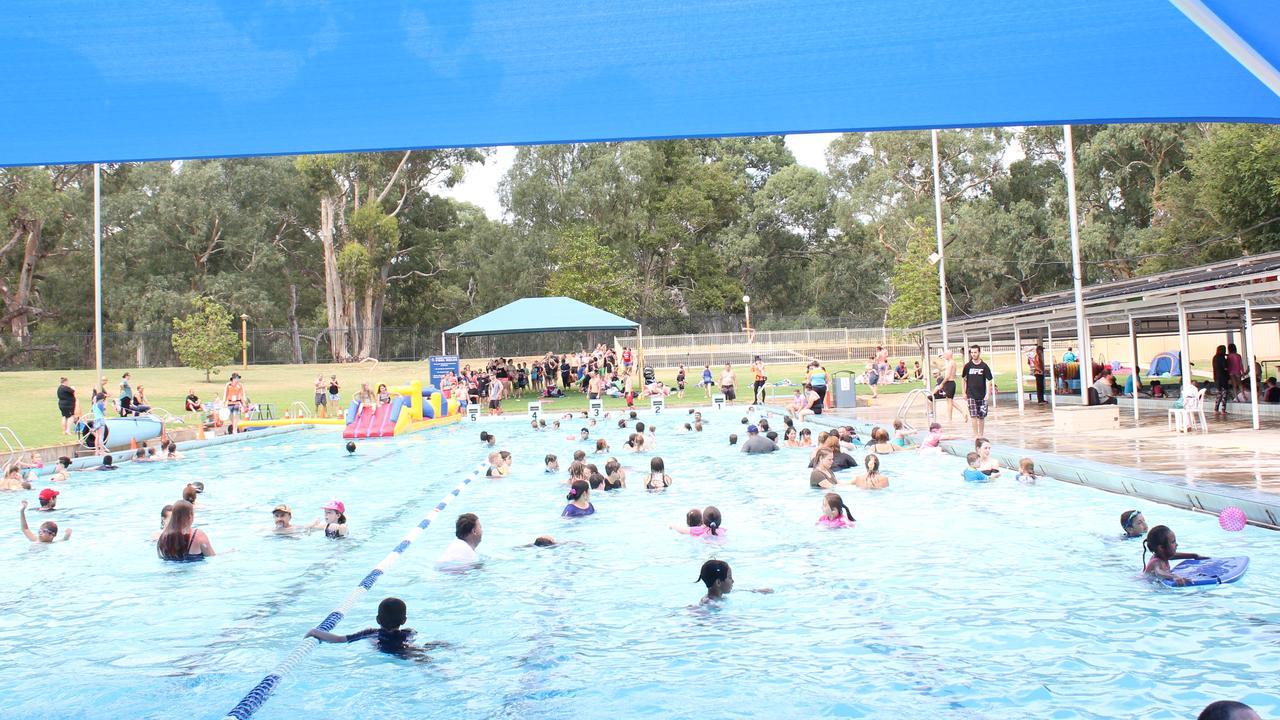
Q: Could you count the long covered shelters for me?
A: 1